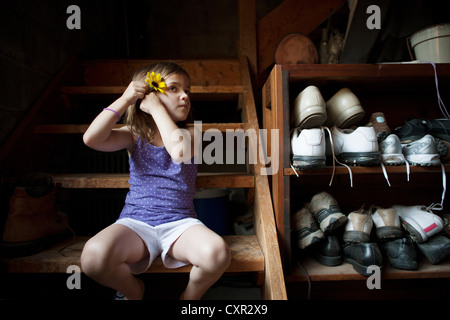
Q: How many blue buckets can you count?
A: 1